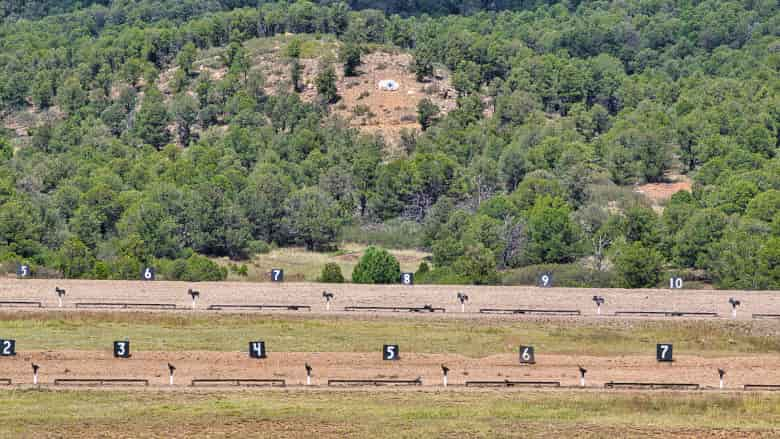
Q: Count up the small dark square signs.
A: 12